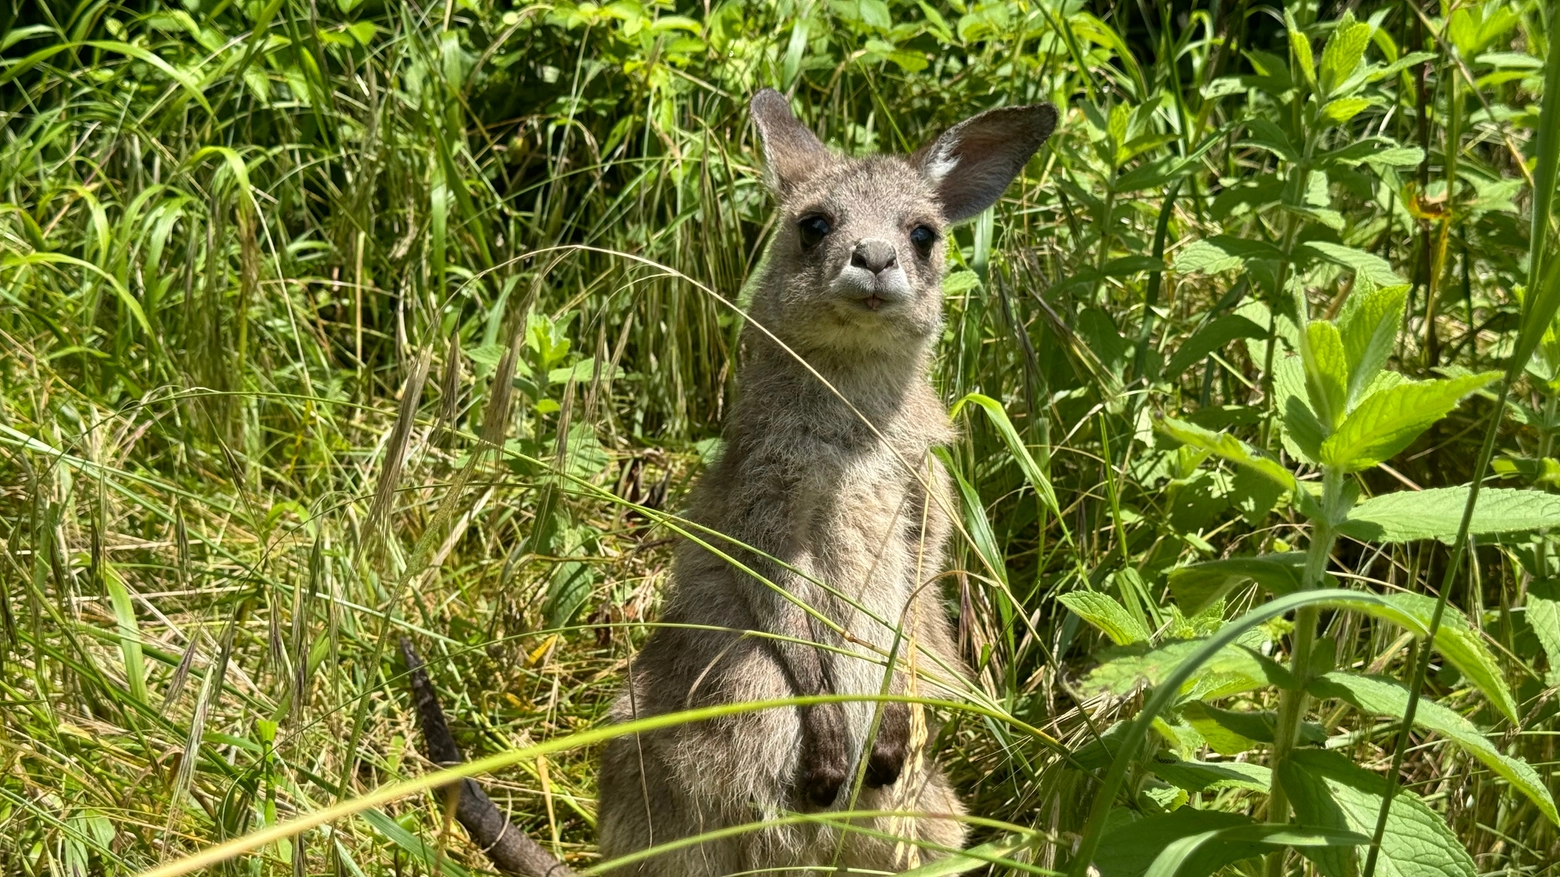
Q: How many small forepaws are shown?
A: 2